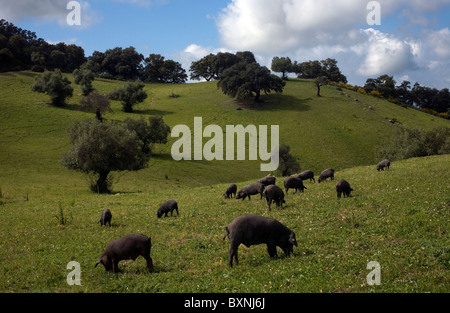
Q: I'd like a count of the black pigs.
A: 13